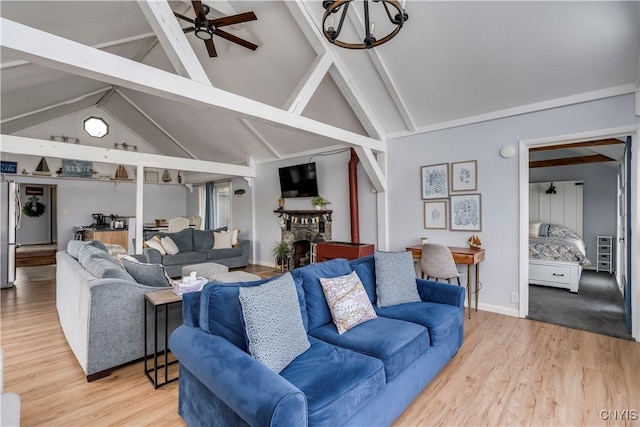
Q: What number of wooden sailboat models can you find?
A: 4